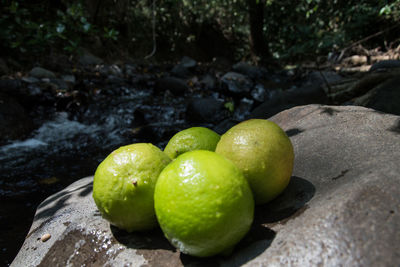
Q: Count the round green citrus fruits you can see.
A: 4